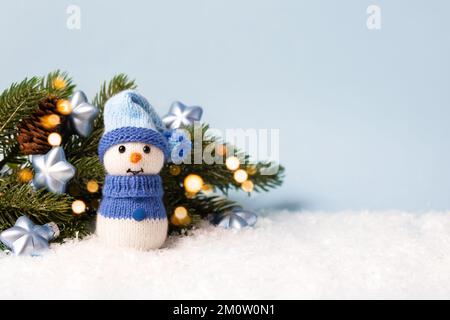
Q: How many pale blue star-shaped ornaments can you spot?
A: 5